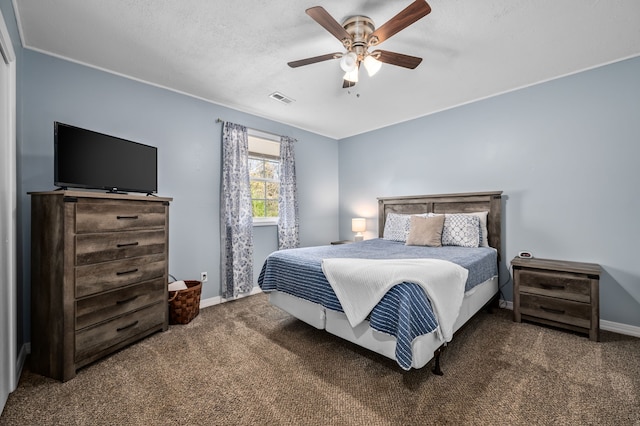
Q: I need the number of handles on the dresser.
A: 5